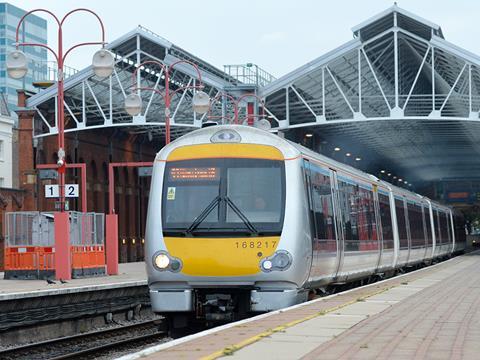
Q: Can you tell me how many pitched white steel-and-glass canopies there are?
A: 2